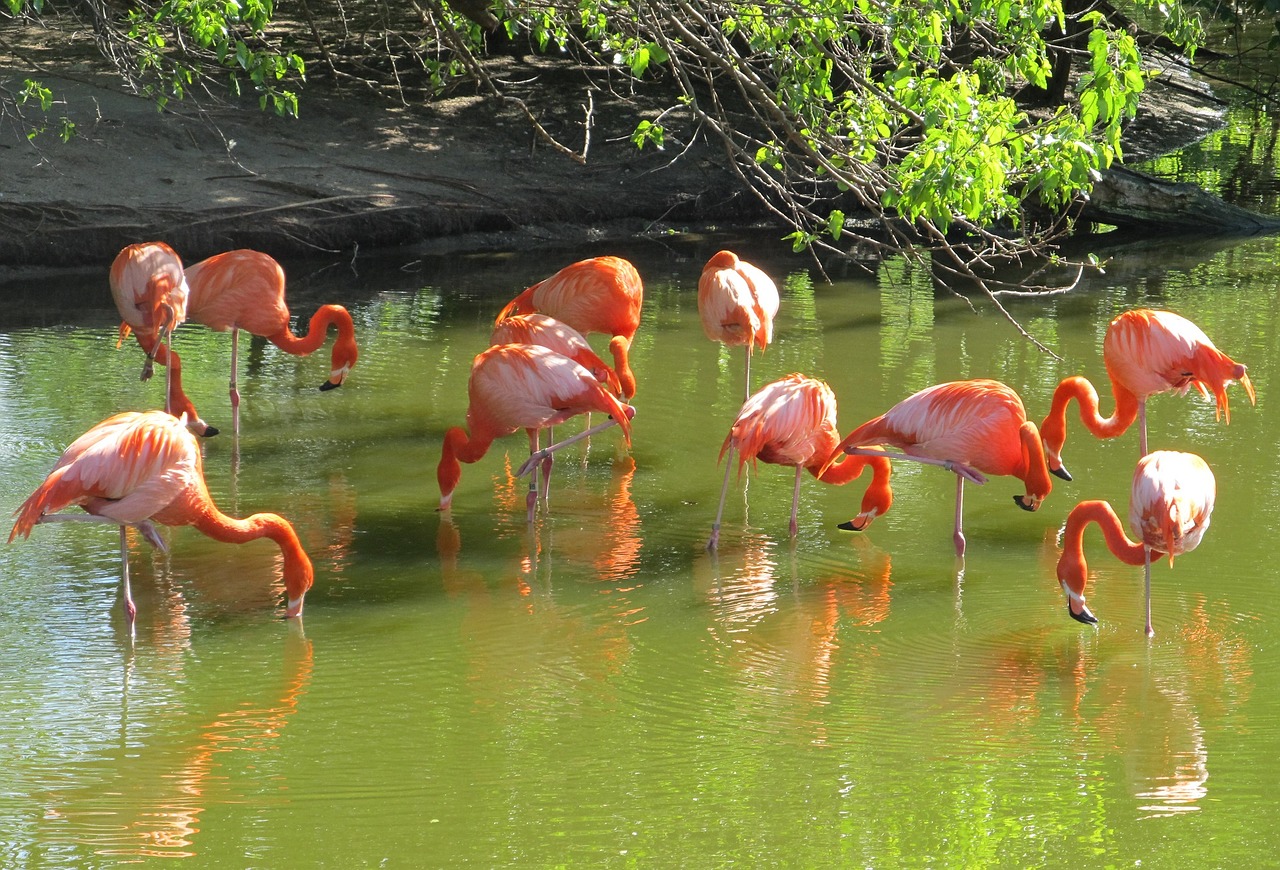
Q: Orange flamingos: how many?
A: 11